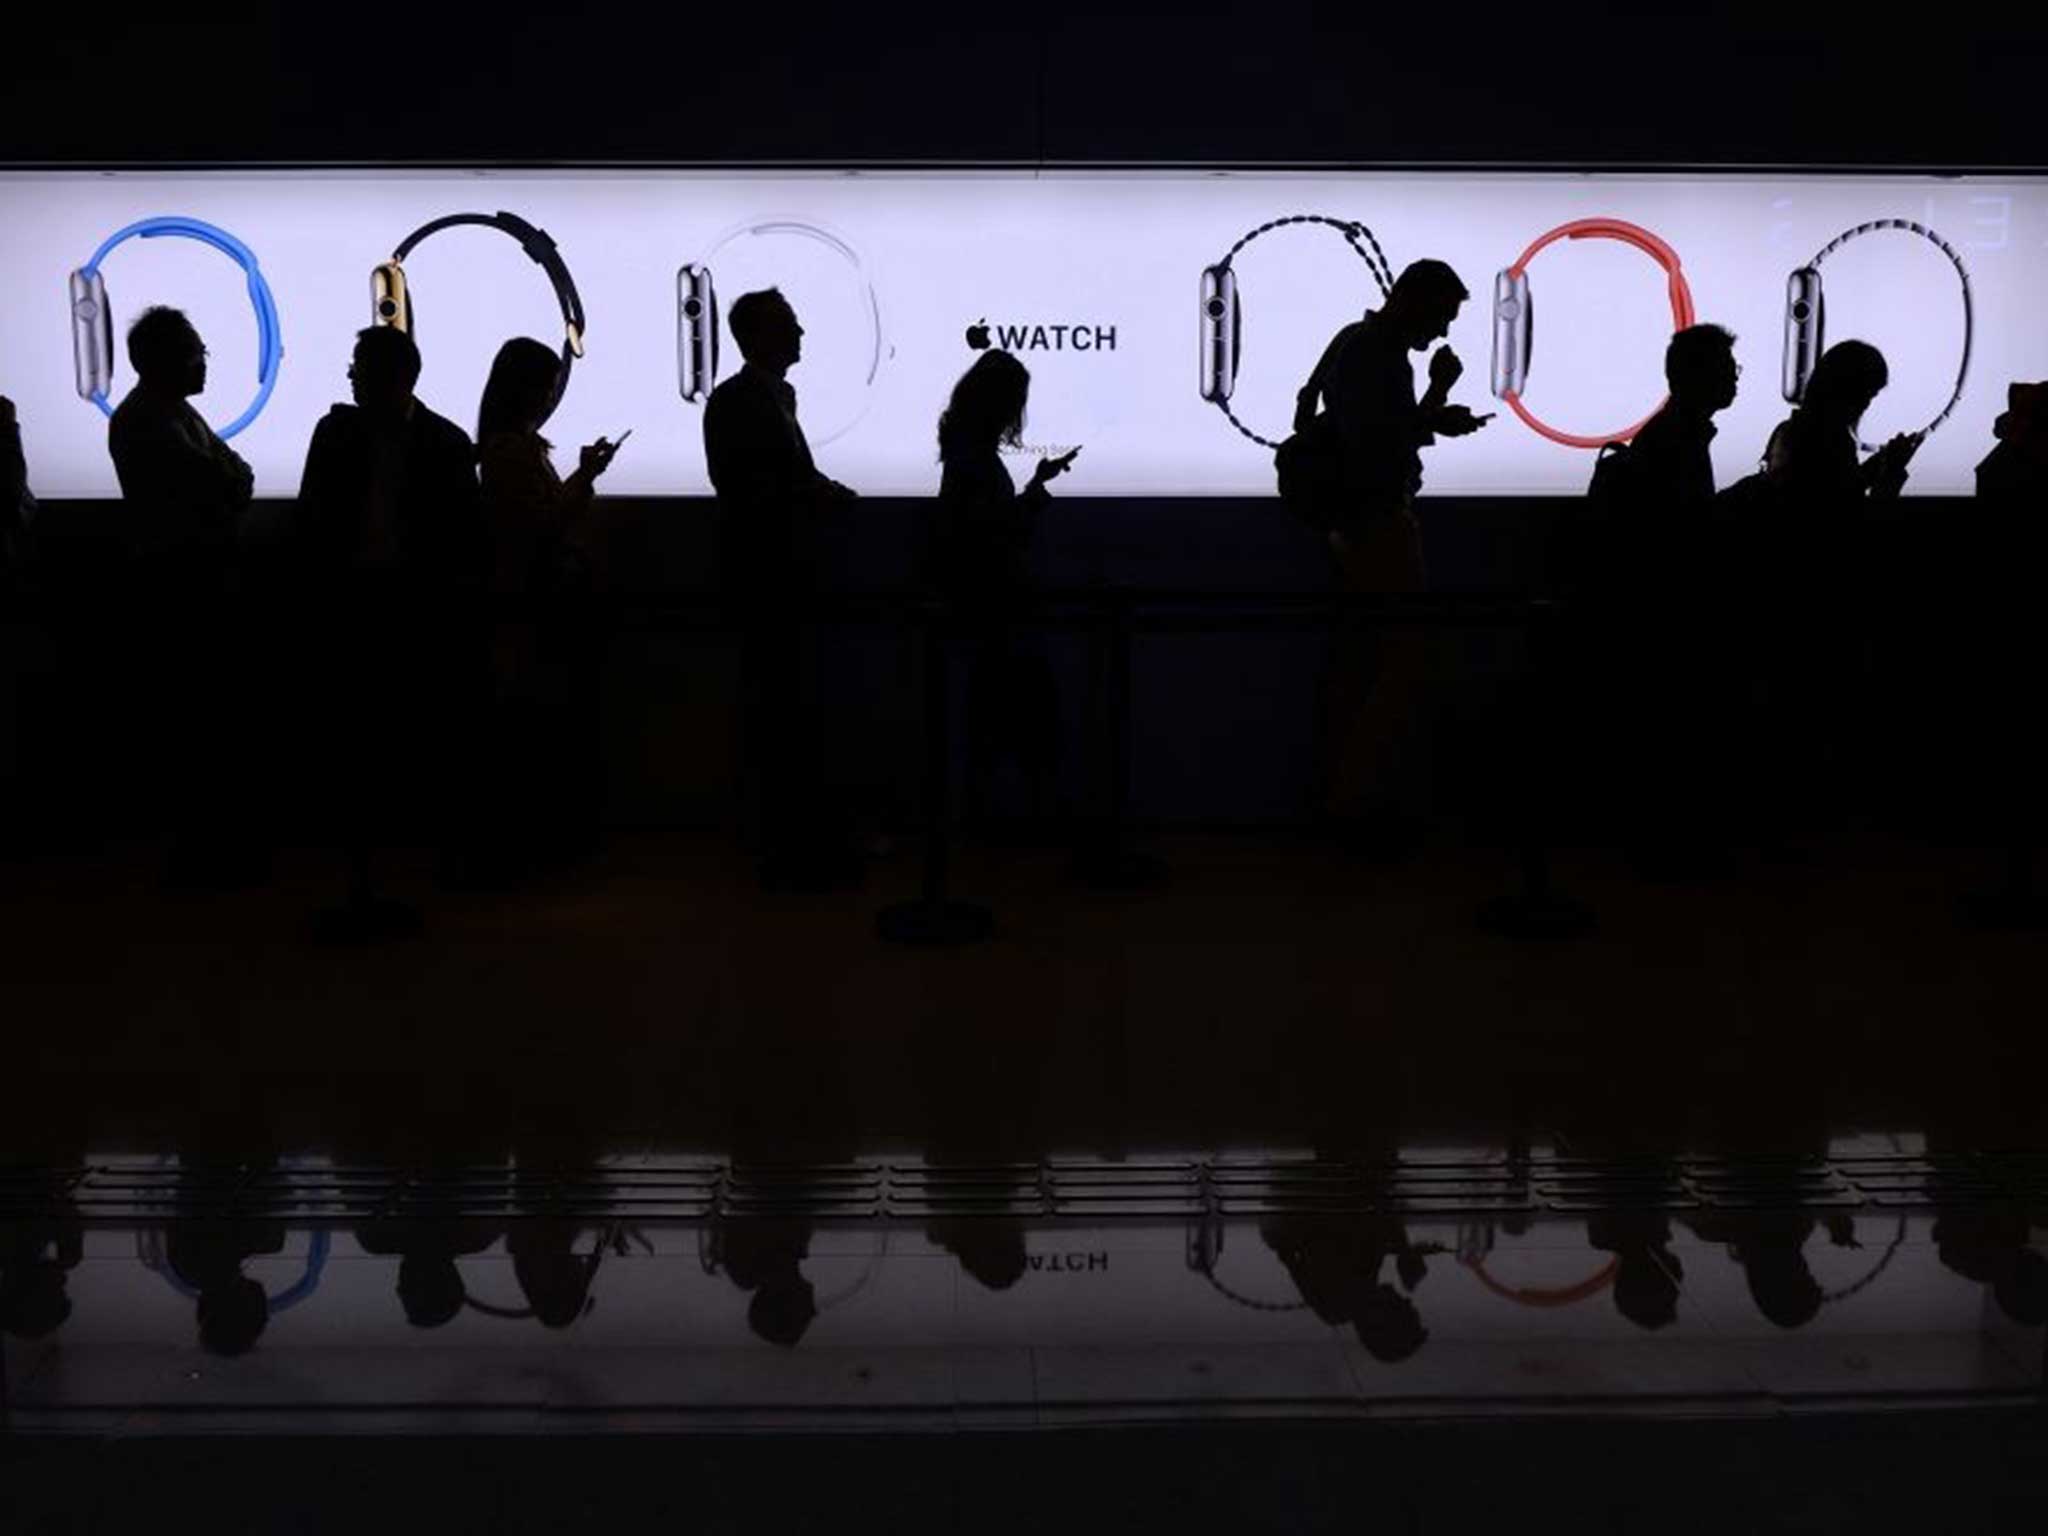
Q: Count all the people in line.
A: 10